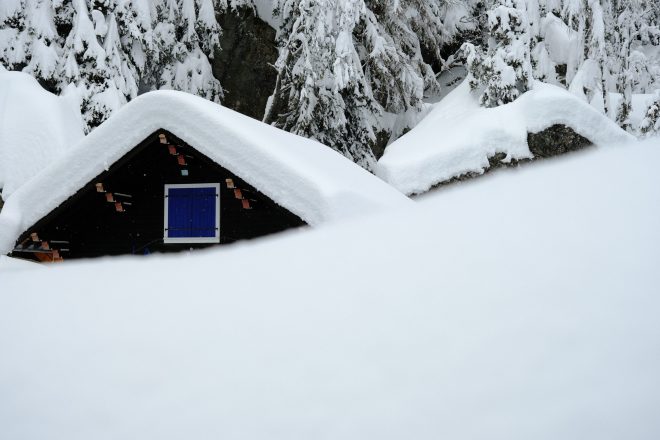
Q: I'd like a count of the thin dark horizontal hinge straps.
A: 4